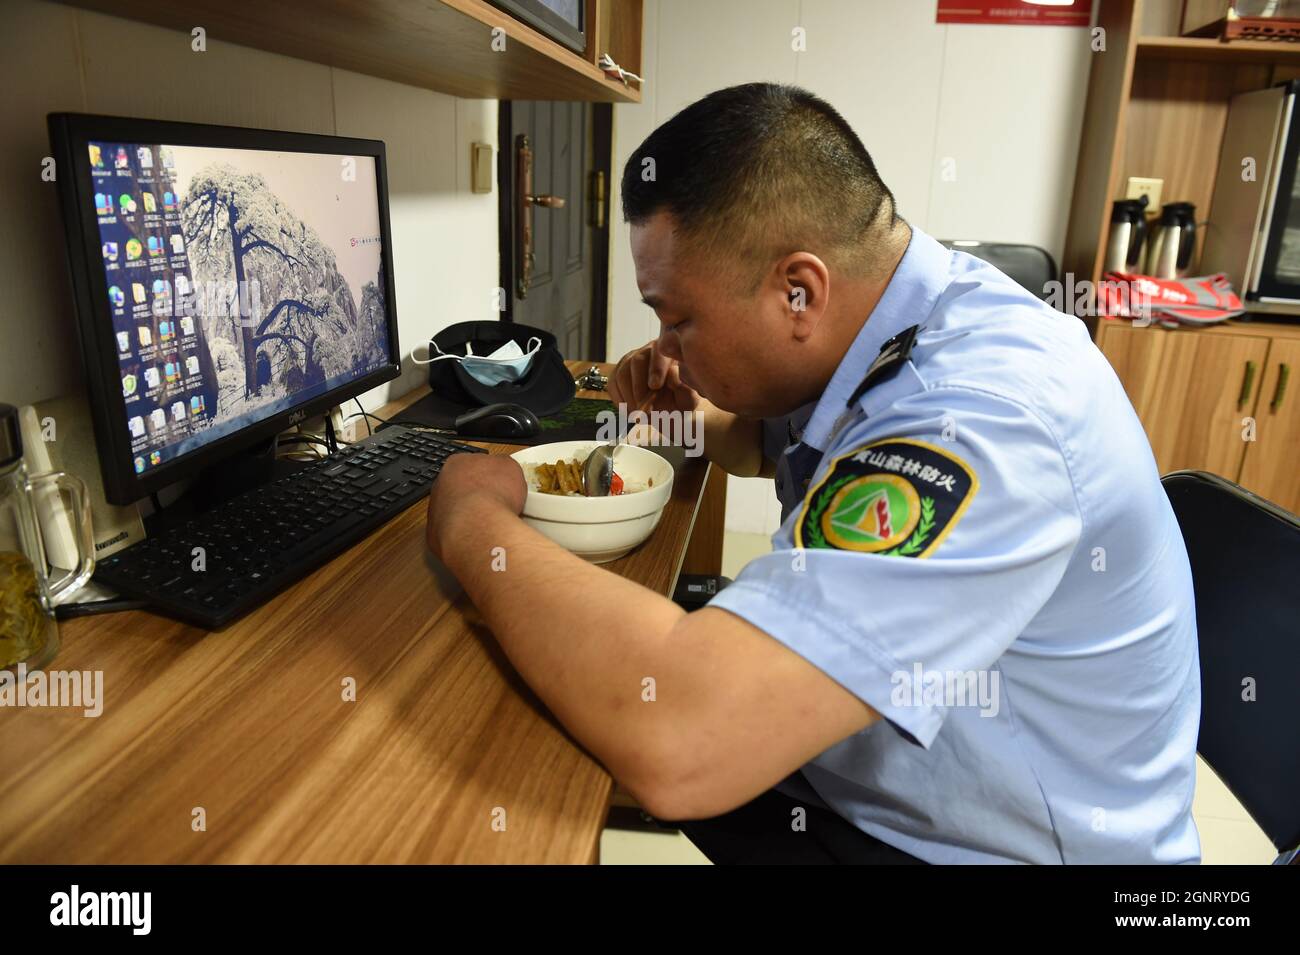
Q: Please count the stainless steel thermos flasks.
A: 2